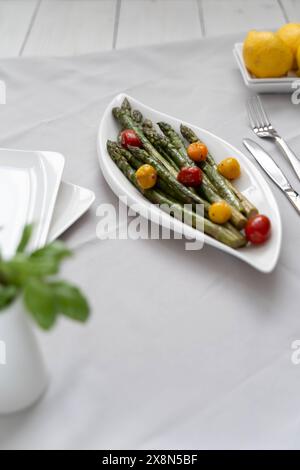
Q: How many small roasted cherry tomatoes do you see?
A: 7